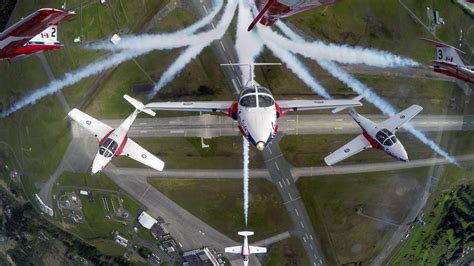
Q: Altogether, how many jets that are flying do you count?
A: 7